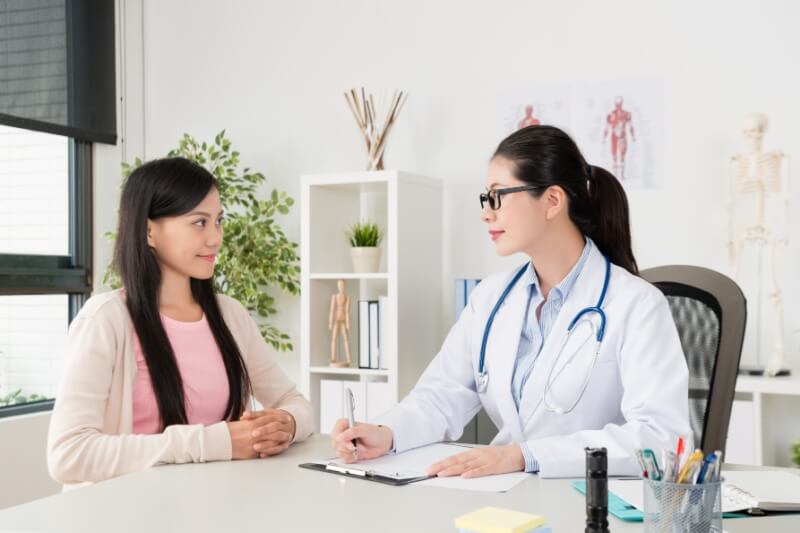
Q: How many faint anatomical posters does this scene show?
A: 2